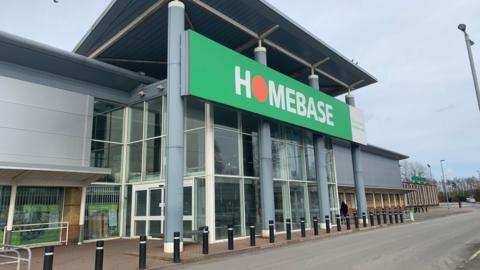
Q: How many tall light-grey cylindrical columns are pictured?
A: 4